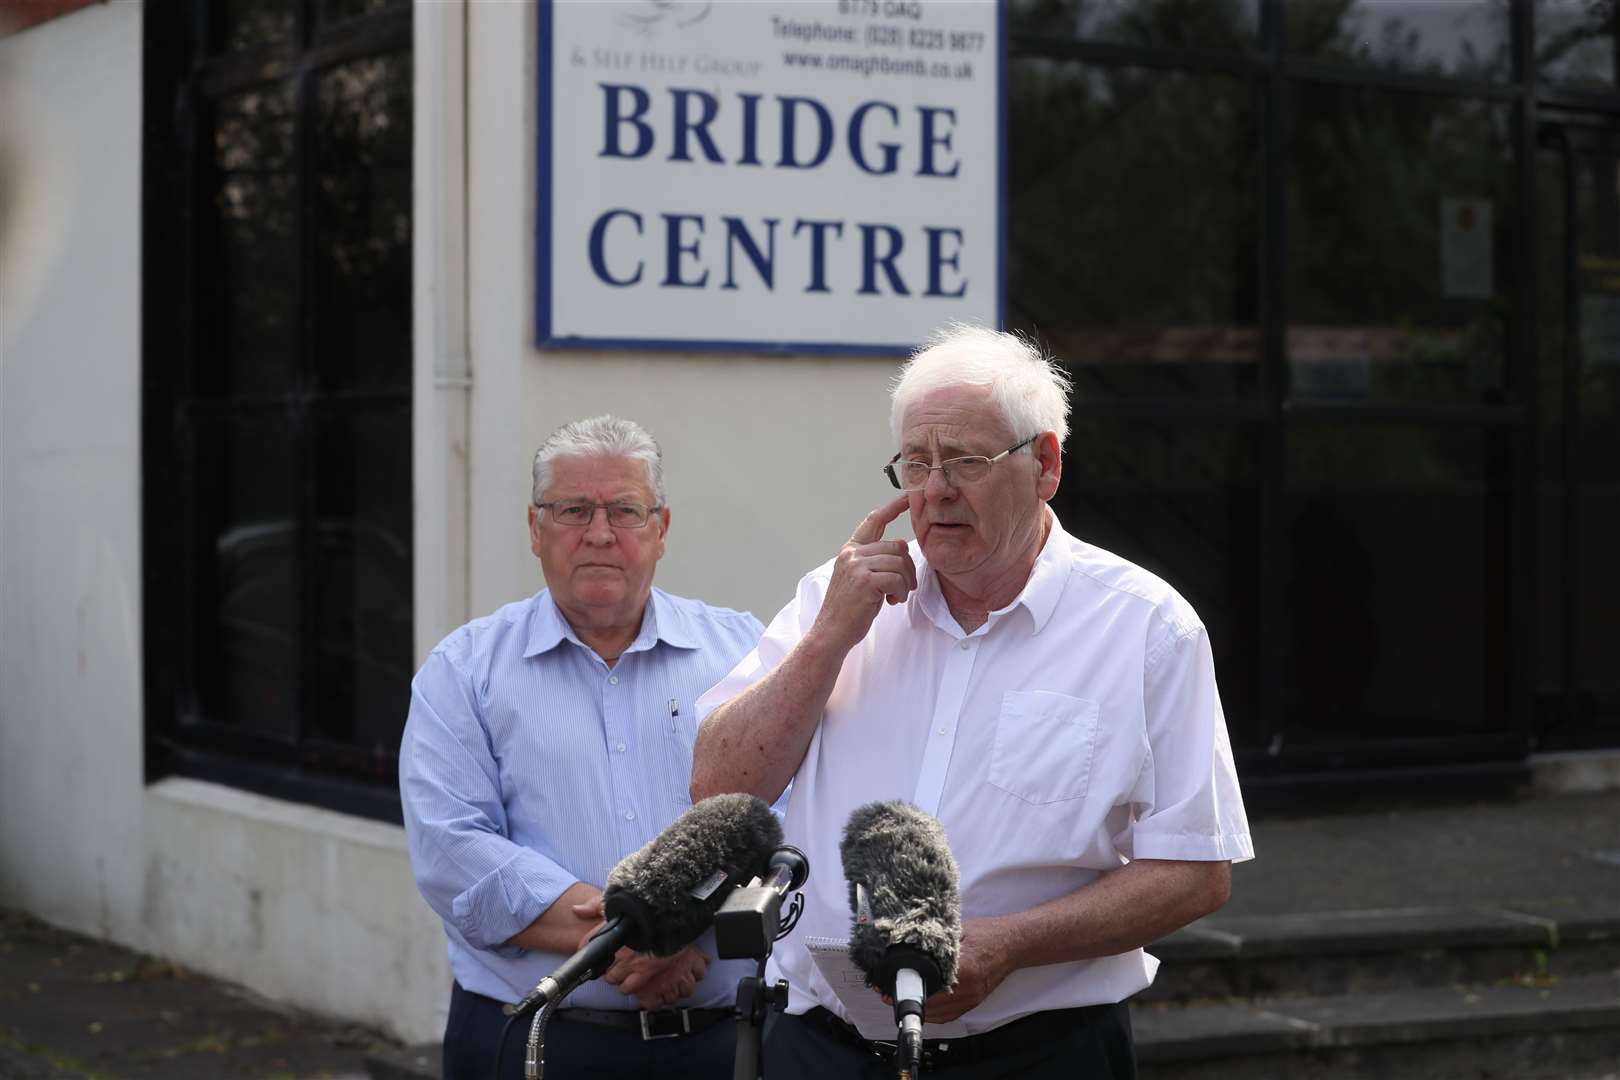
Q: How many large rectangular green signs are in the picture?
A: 0